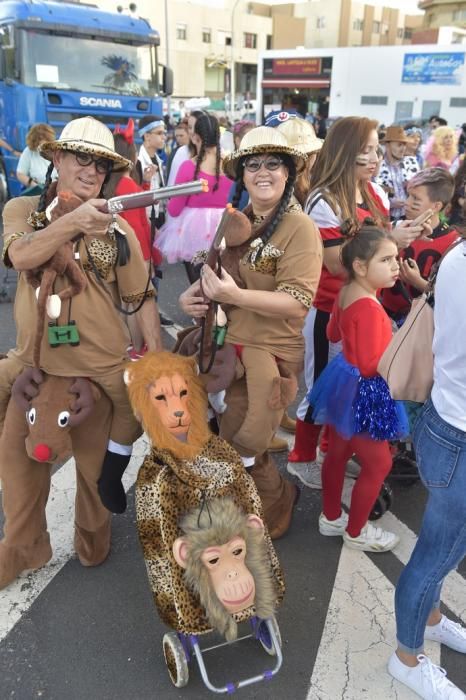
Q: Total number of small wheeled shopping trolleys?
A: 1